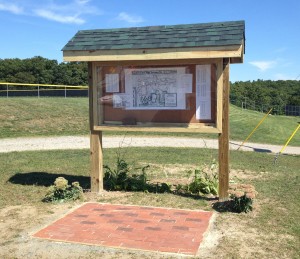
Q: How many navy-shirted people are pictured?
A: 0